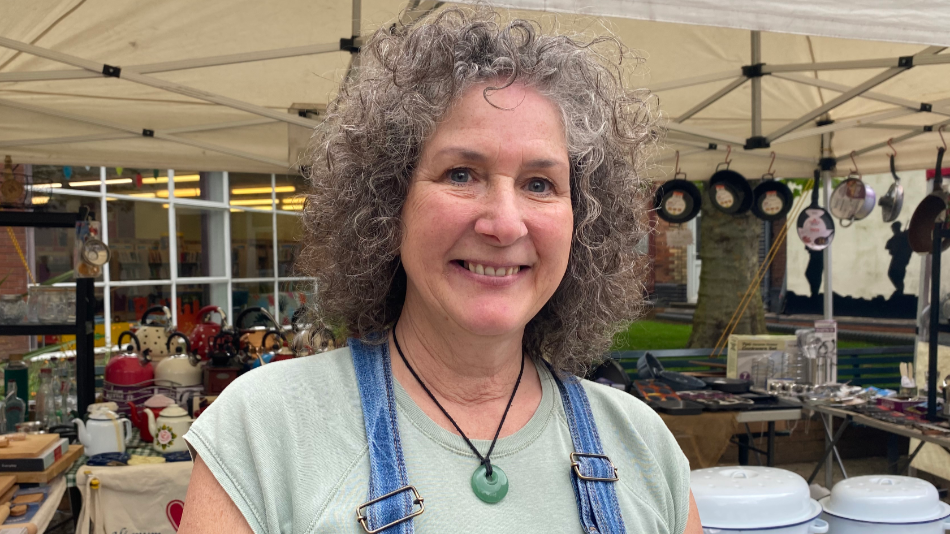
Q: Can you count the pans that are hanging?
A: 7